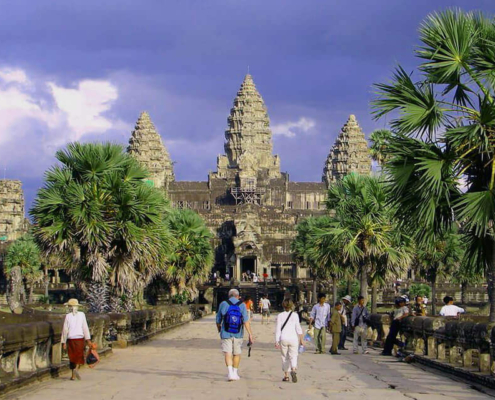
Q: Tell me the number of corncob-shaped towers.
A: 3